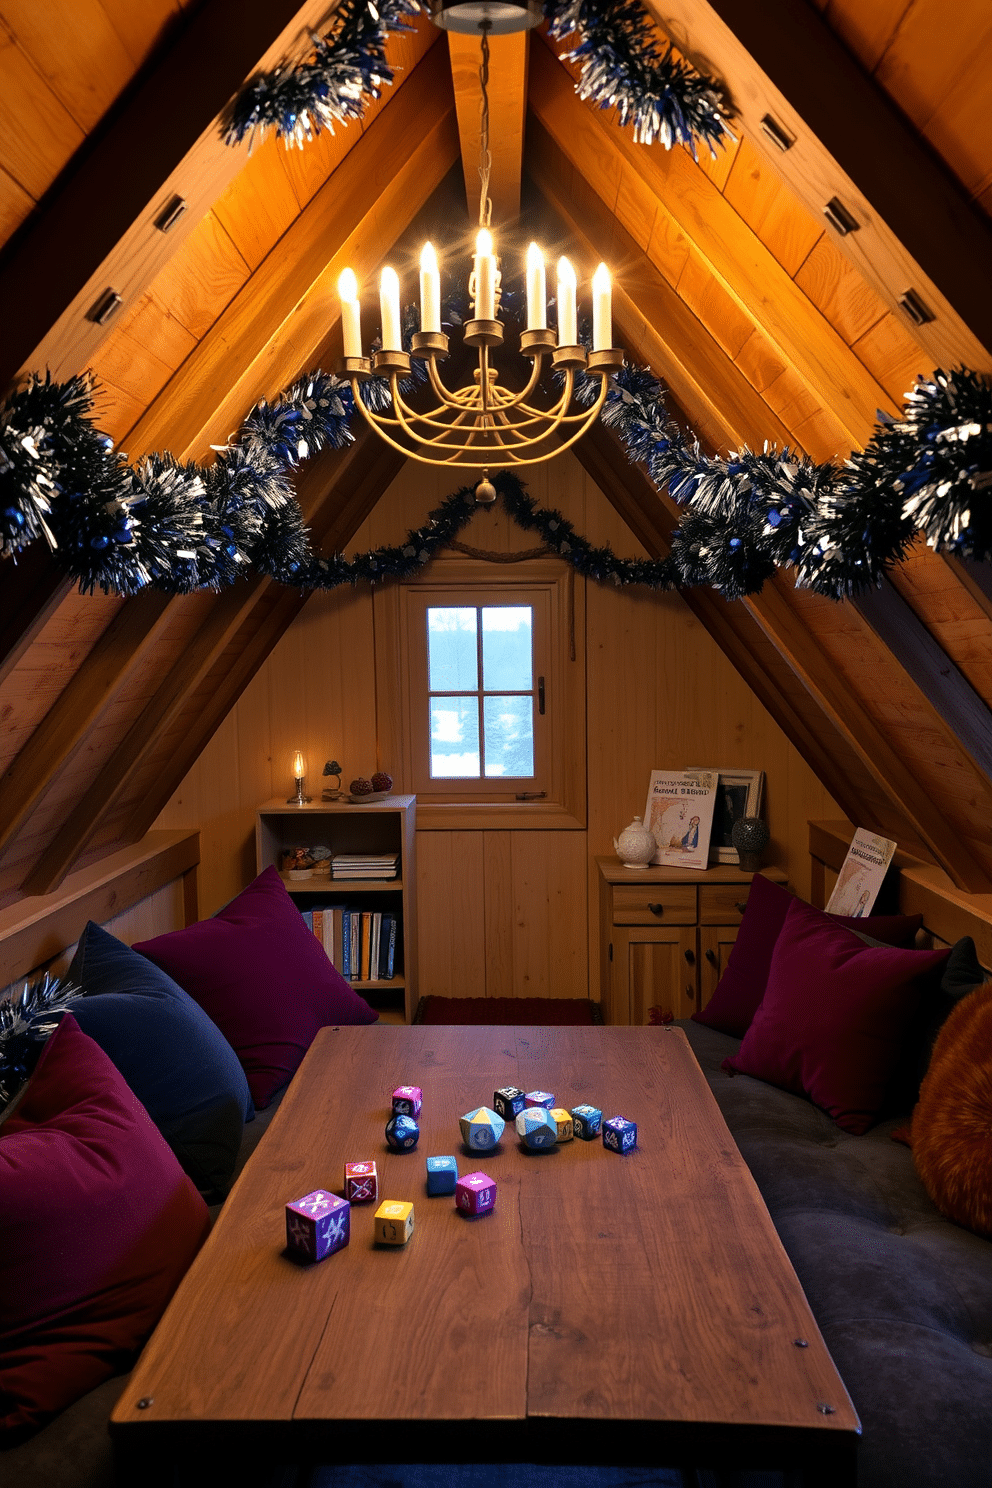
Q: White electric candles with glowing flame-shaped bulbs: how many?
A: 7